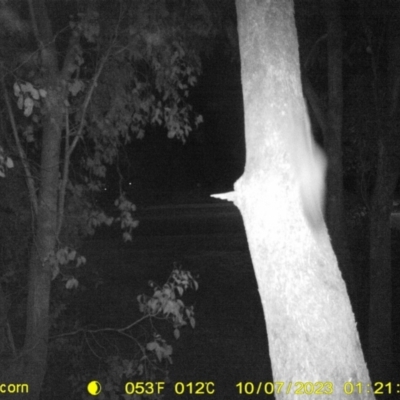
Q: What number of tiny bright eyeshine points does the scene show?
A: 2